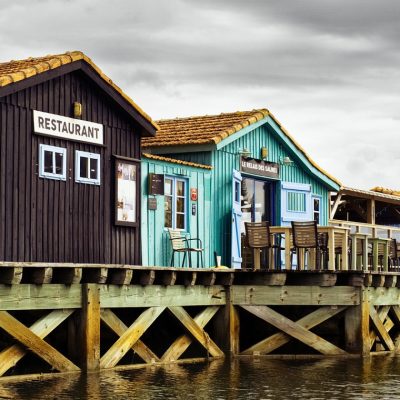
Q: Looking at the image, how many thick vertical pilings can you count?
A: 3